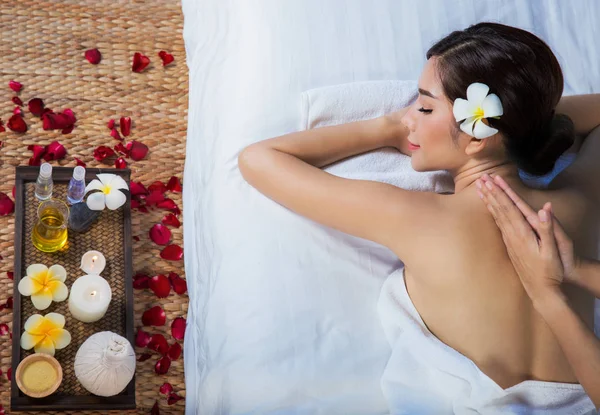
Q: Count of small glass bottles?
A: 2